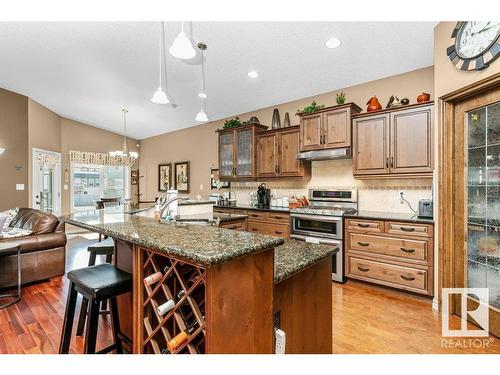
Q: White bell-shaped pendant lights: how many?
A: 3